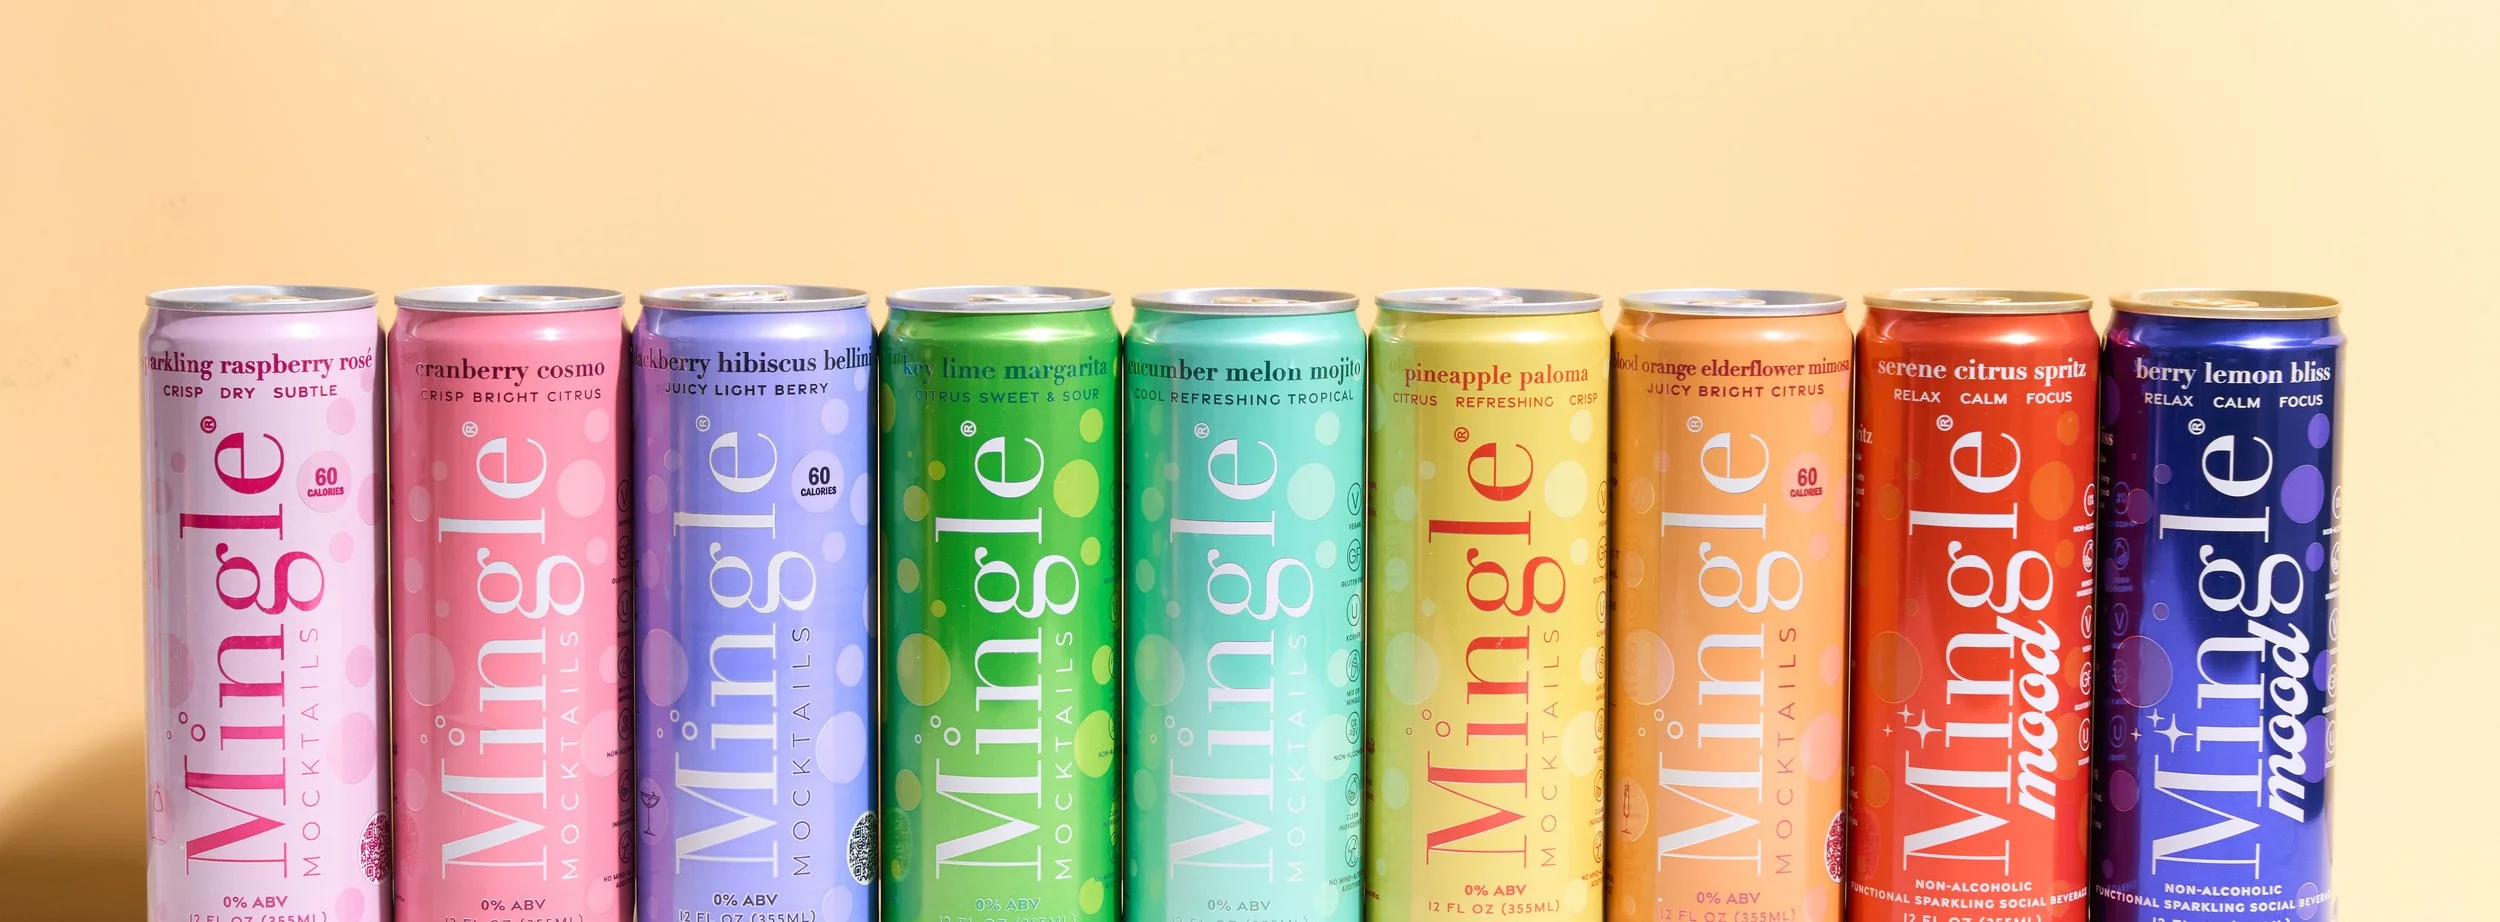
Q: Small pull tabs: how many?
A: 9